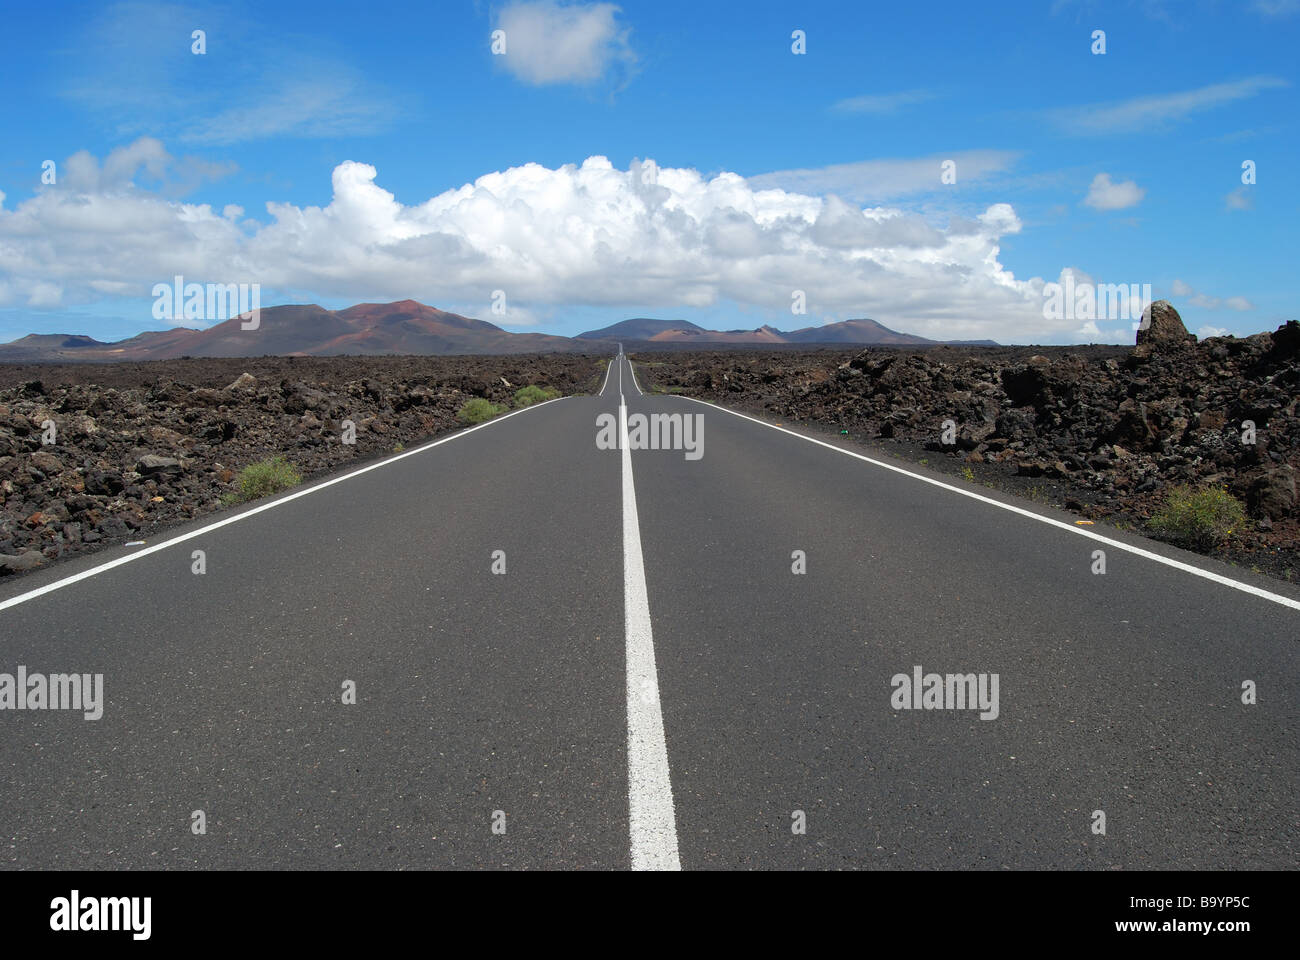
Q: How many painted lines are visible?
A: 3